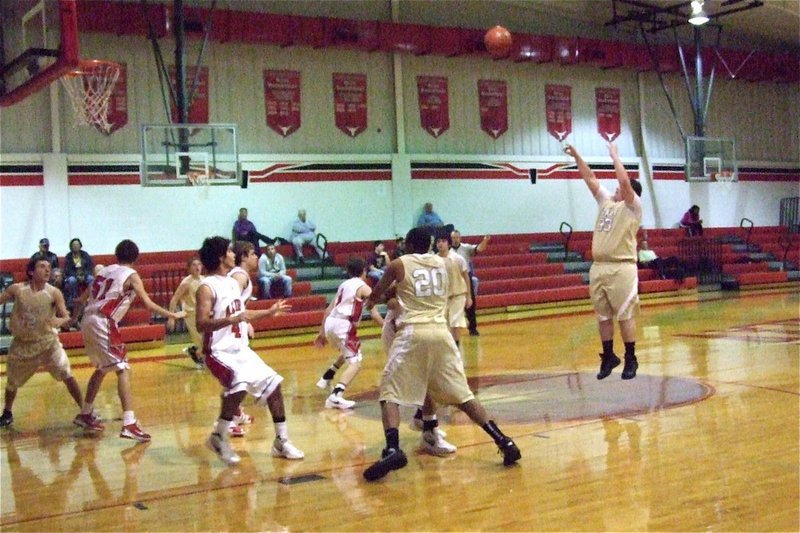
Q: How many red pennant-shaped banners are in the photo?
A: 8